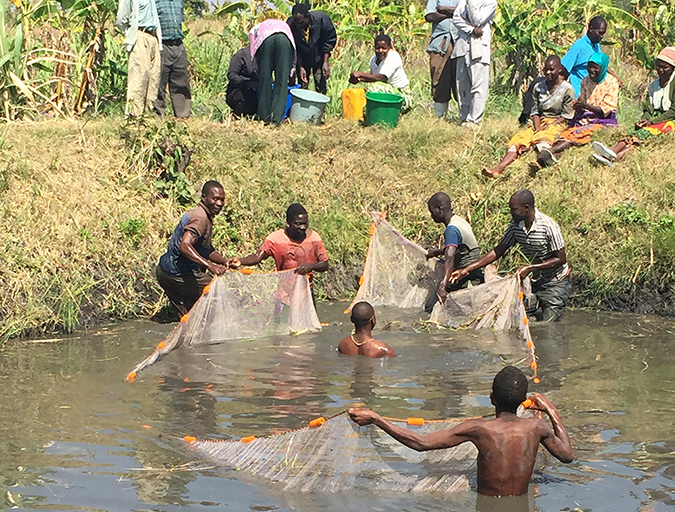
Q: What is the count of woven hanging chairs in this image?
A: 0